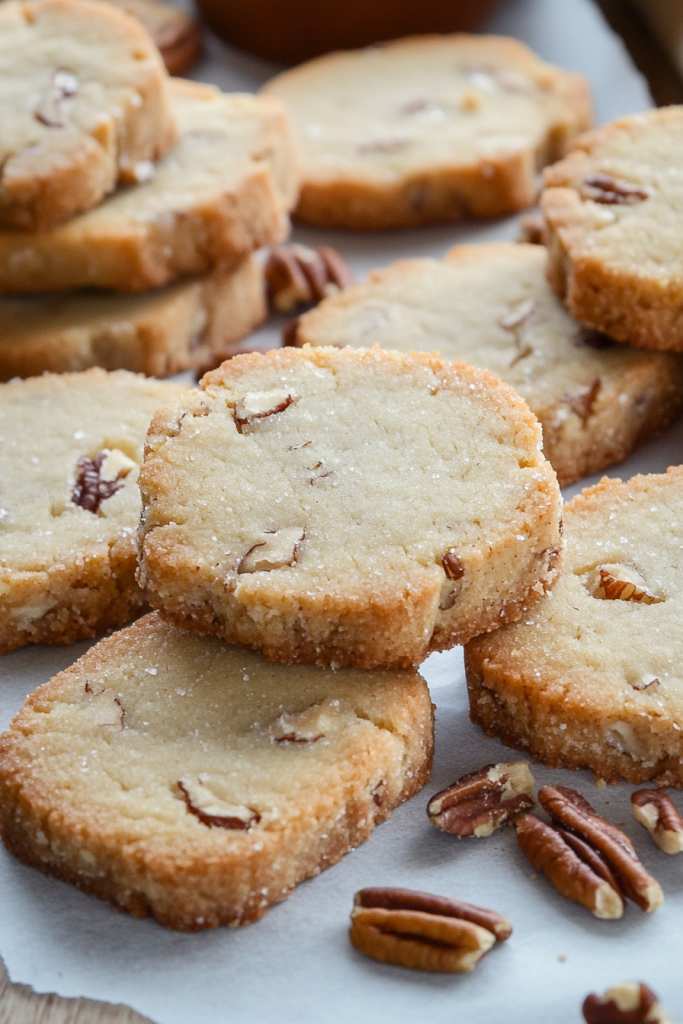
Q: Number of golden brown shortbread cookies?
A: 10